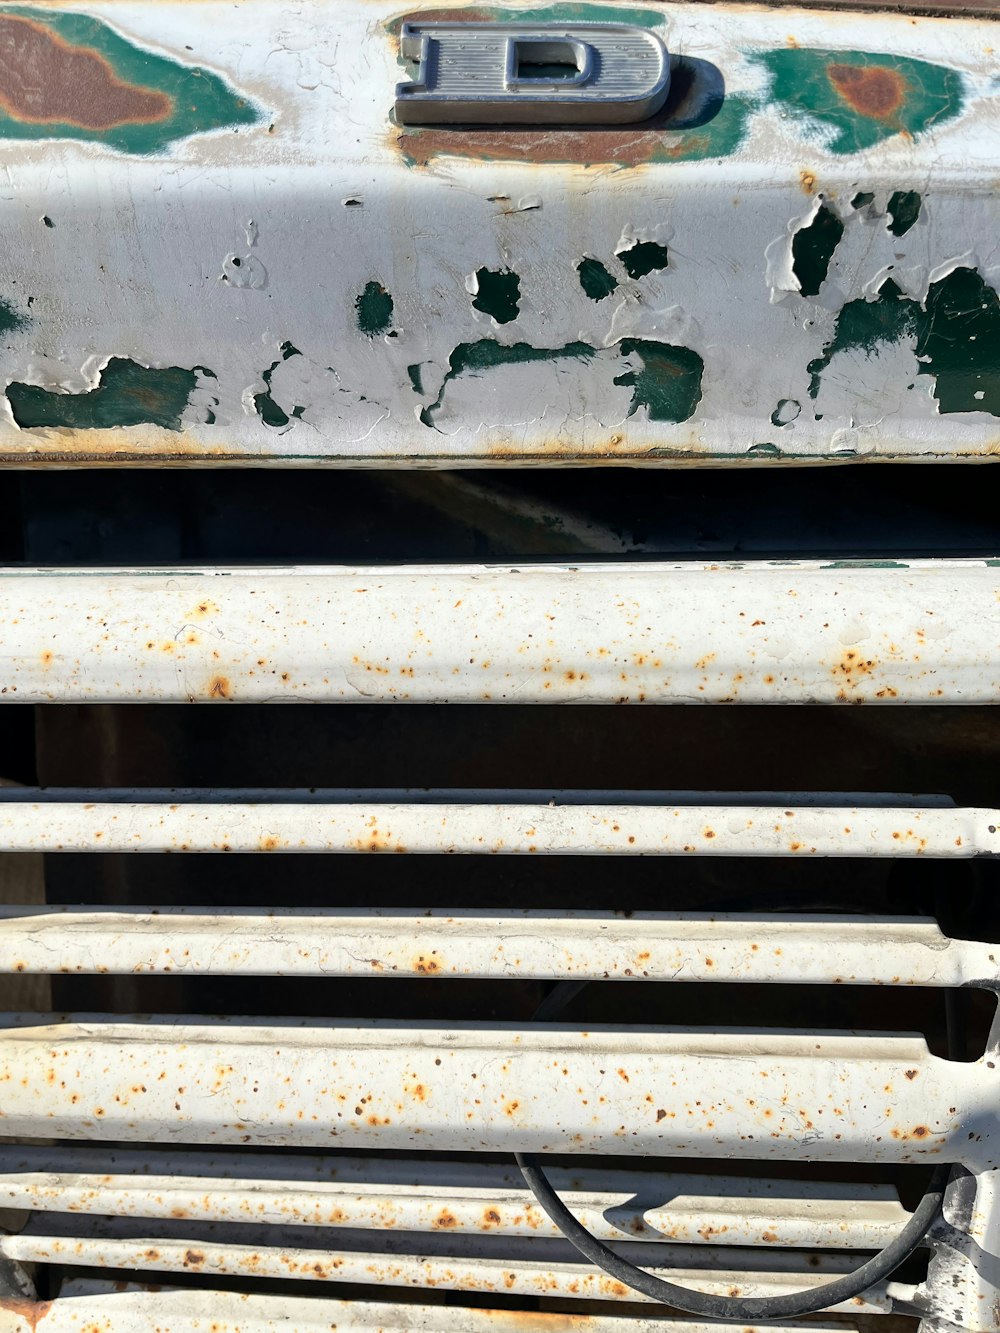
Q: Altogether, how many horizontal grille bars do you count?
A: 7